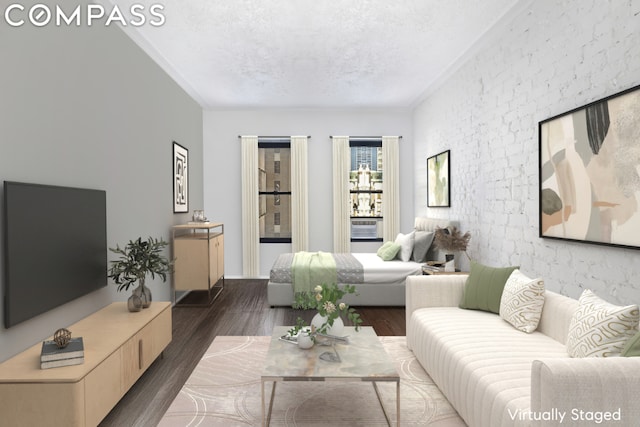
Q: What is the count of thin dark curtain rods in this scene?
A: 2